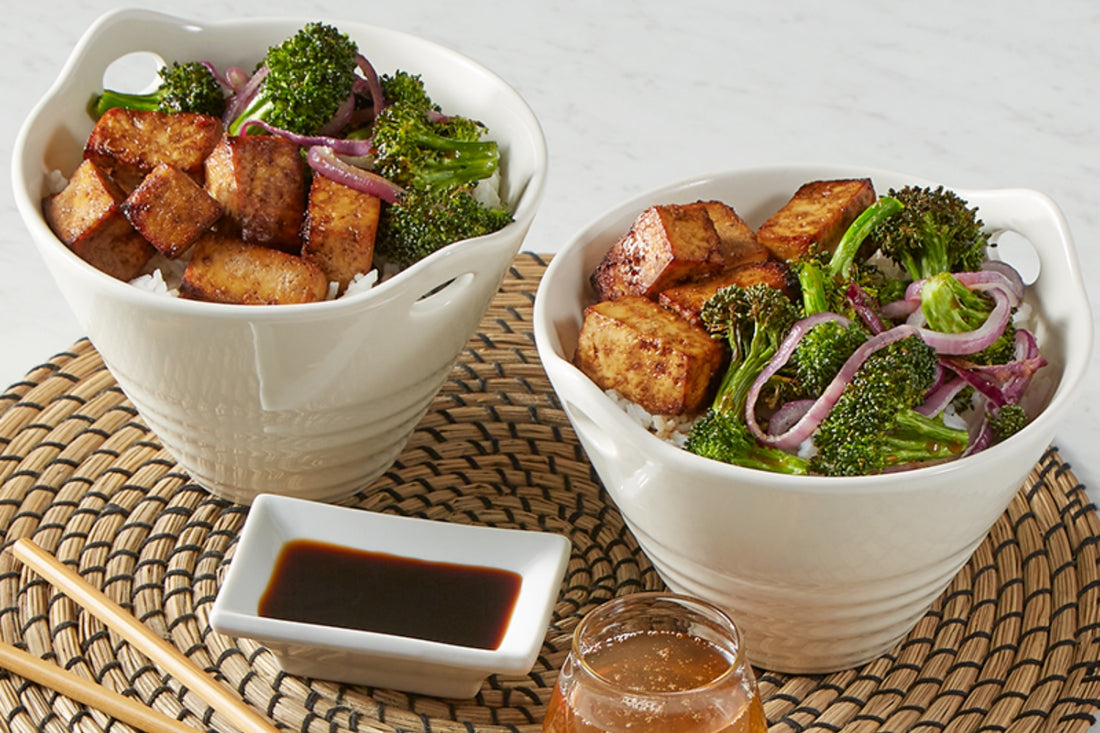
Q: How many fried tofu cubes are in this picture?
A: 11